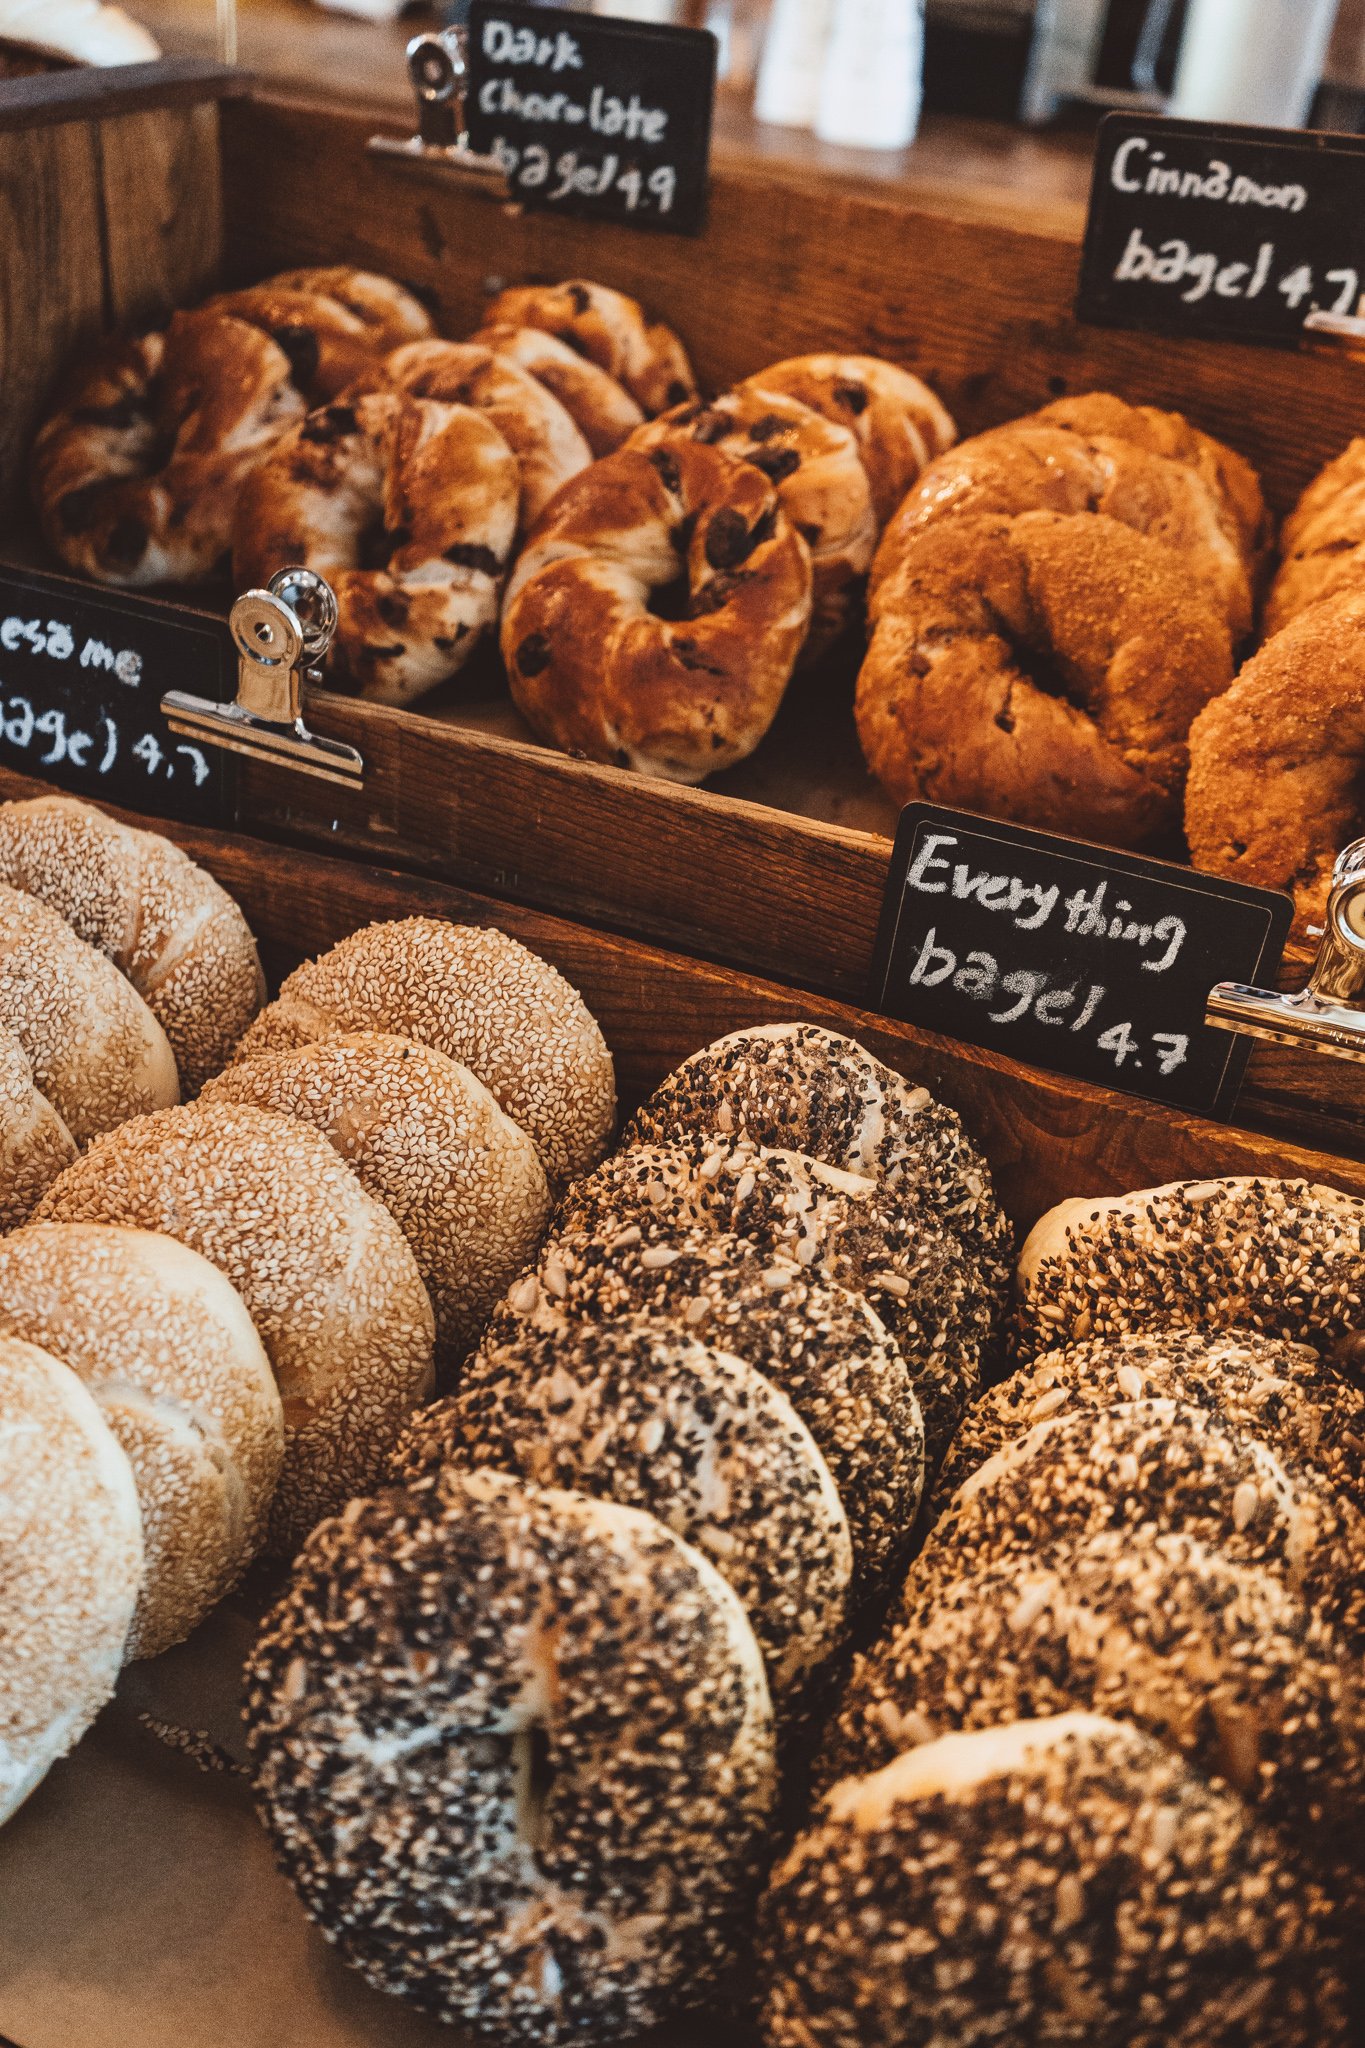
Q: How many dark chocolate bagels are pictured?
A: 10